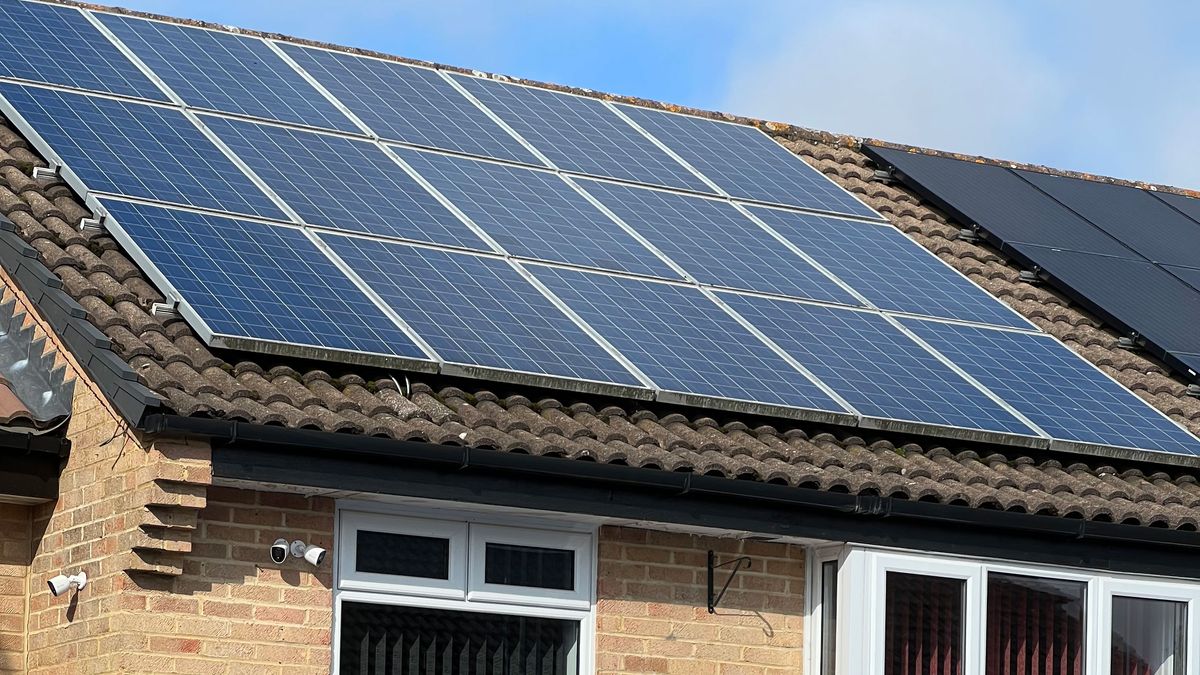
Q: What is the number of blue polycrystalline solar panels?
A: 15